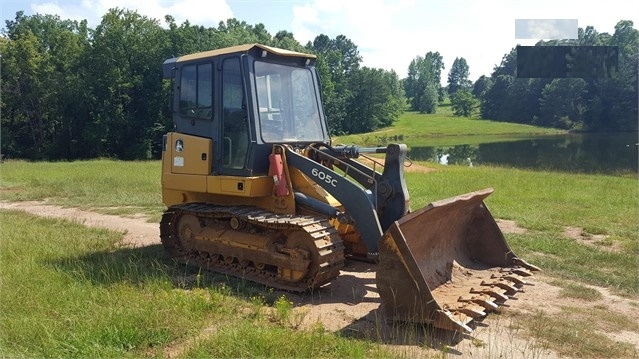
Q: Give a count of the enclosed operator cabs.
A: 1